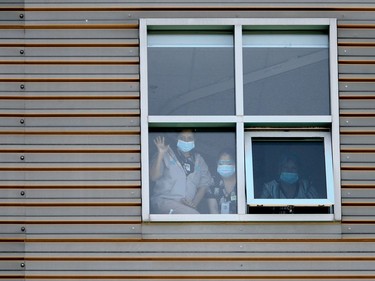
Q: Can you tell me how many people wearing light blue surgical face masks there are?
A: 3